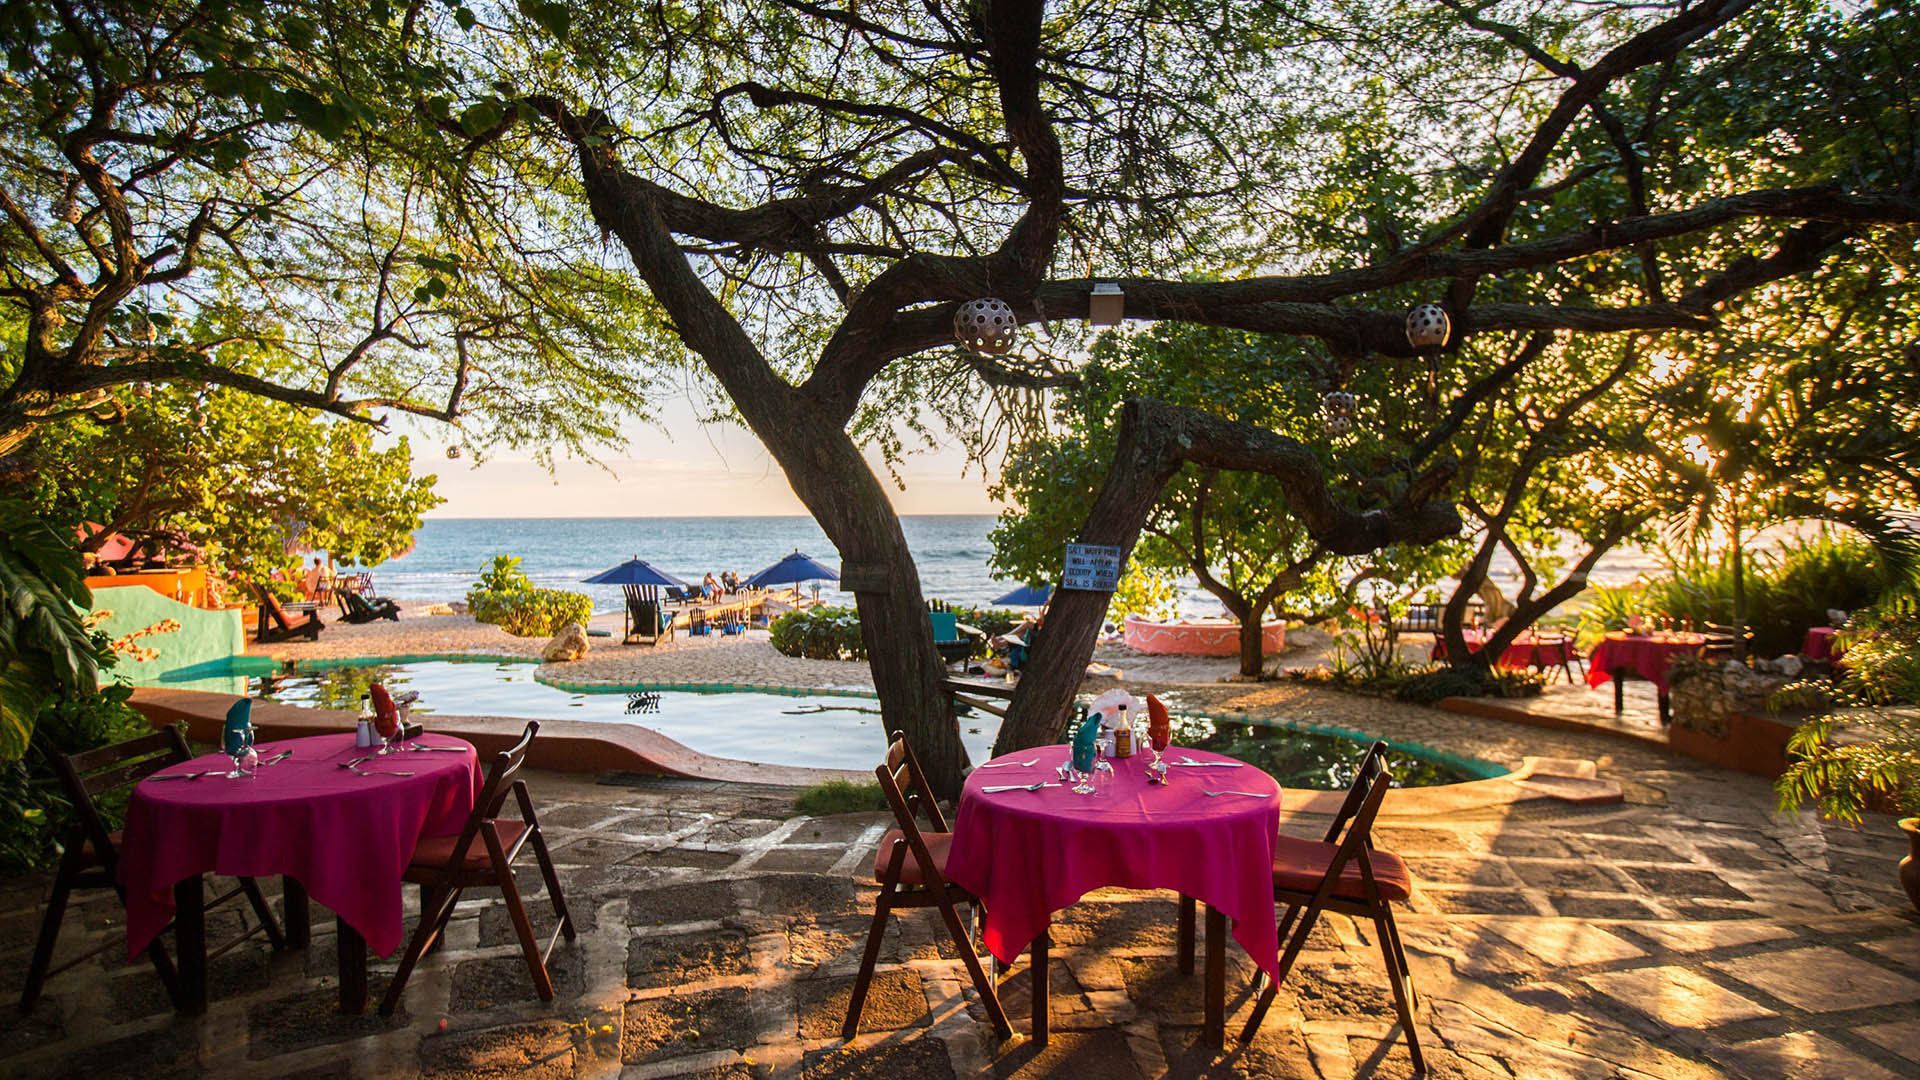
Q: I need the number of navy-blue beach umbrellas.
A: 3